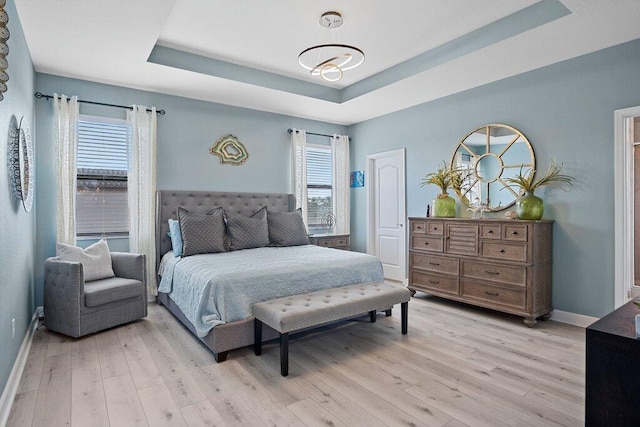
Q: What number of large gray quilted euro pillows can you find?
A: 3